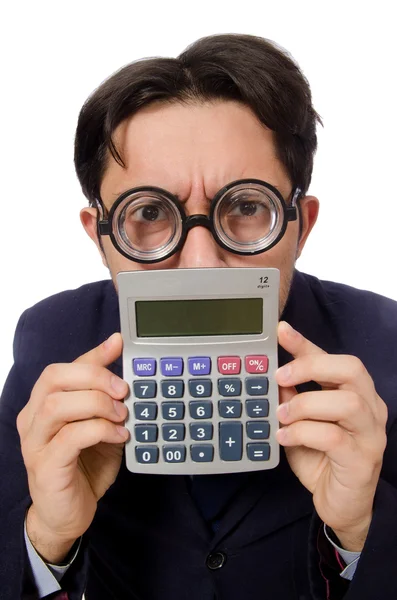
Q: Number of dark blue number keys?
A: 11